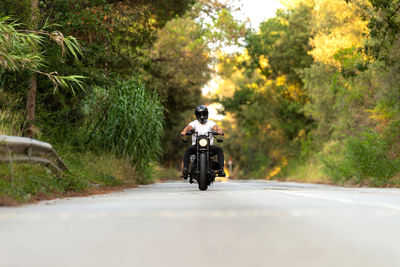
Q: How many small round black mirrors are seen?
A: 2